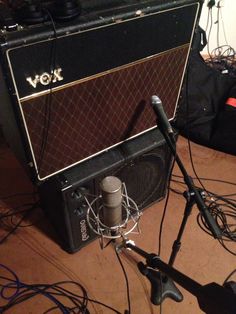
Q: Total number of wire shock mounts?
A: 1